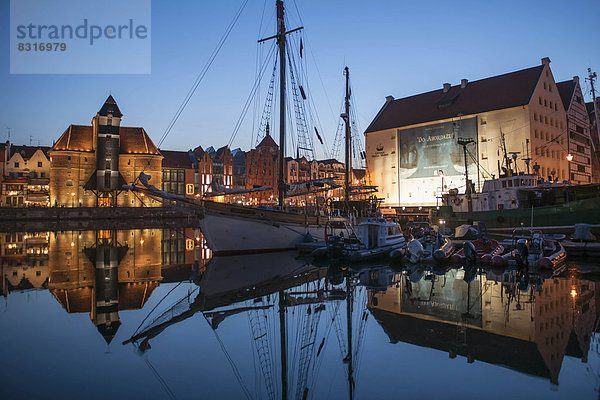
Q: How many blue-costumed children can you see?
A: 0